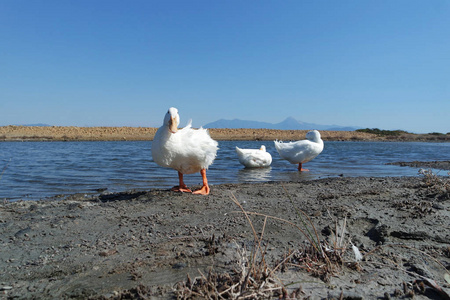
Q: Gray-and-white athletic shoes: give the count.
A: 0